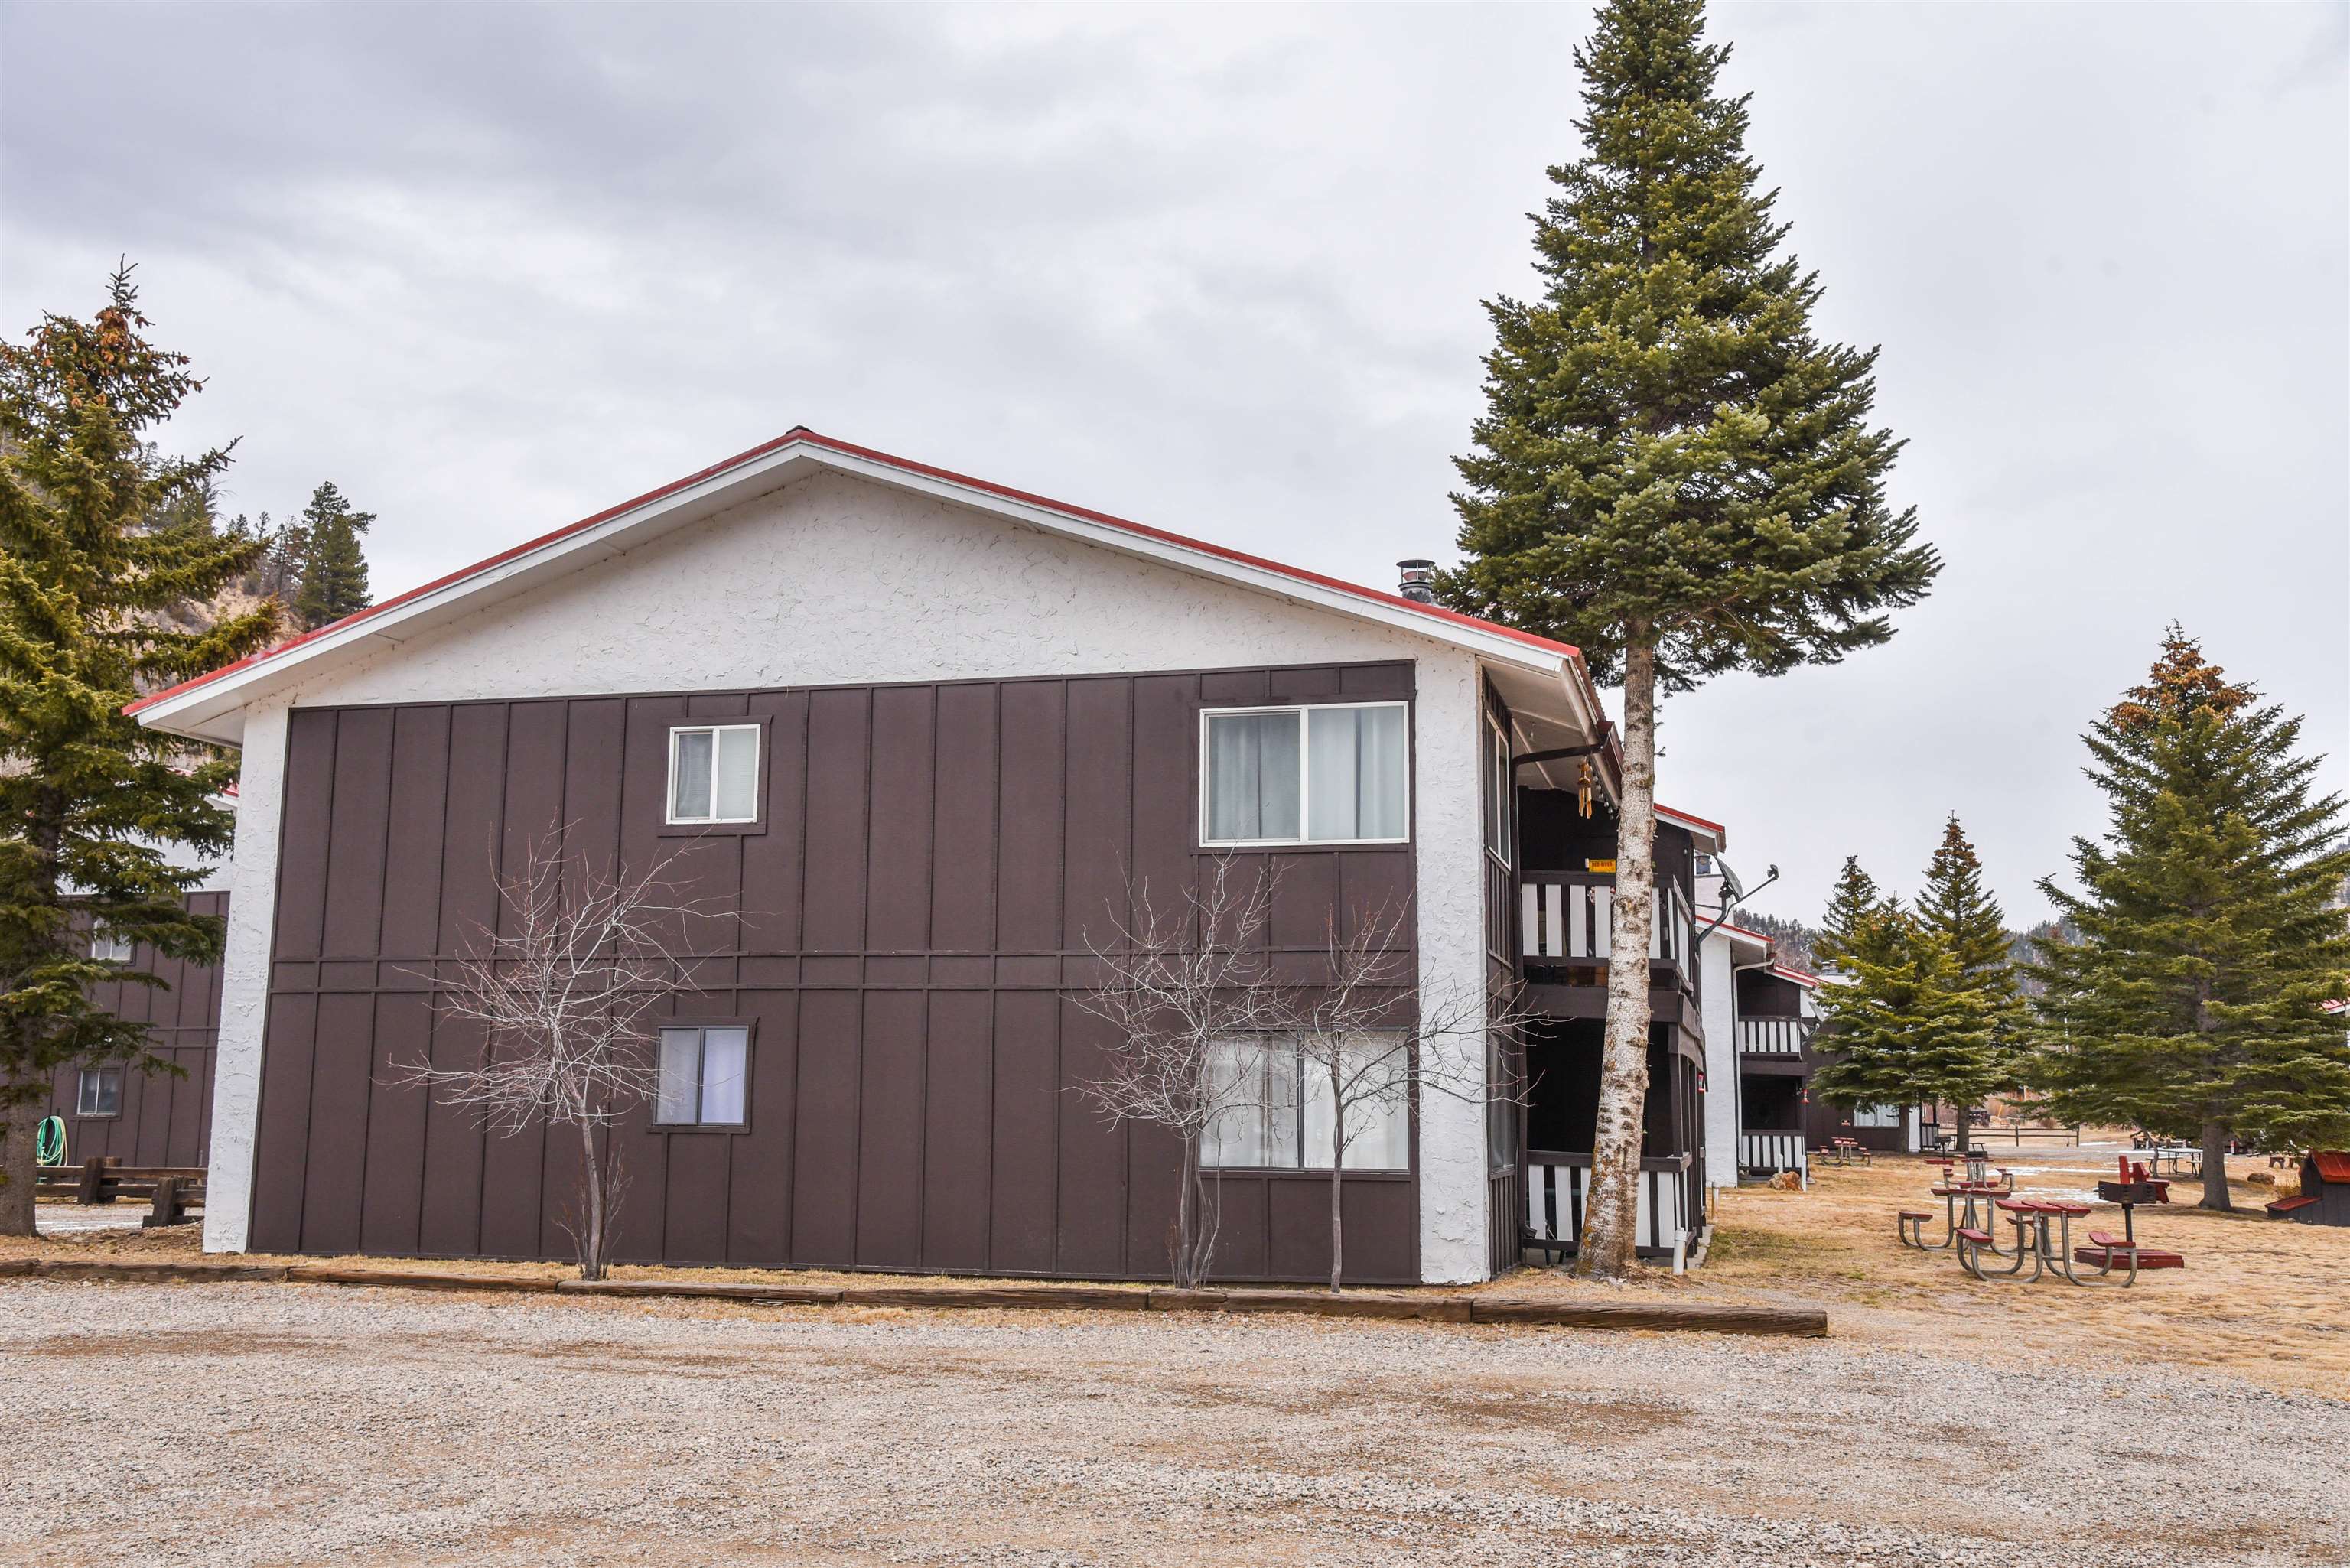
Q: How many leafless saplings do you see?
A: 3